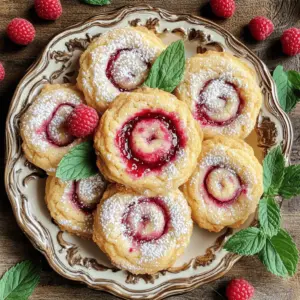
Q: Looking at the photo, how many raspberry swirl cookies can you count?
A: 7